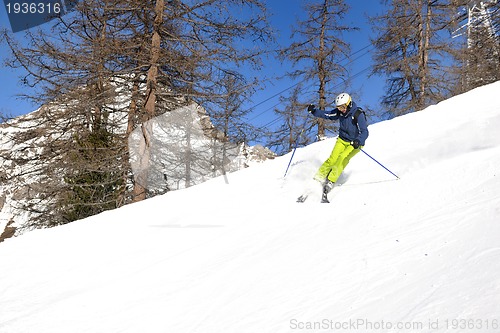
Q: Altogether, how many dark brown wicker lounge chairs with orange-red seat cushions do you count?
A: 0